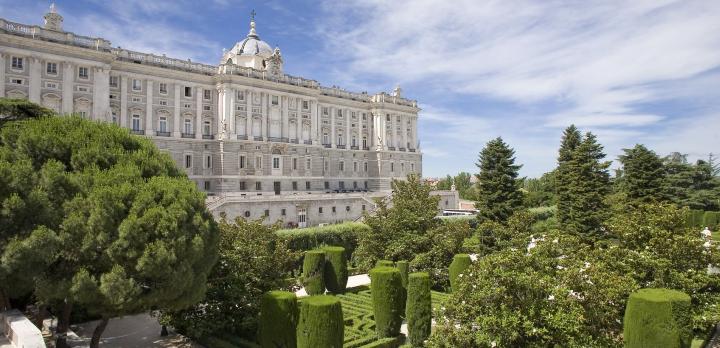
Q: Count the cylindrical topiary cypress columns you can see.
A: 10